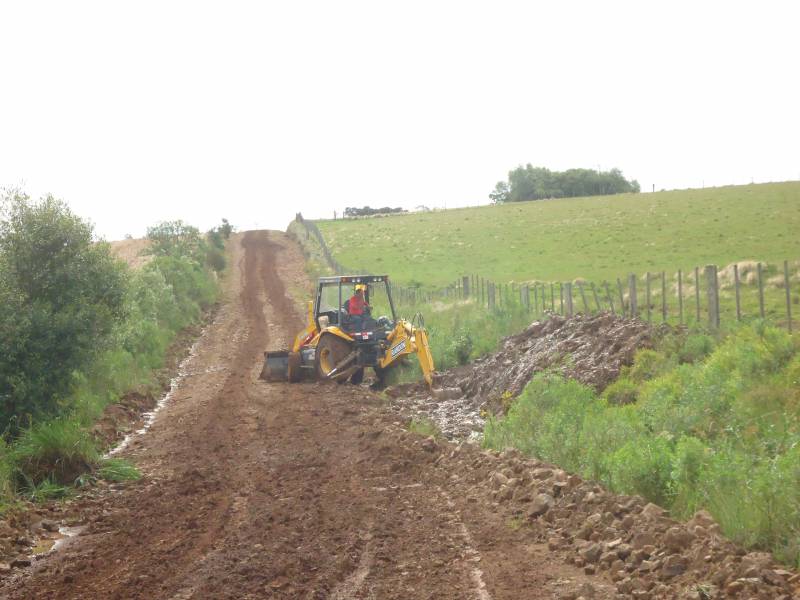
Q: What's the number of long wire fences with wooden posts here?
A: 1